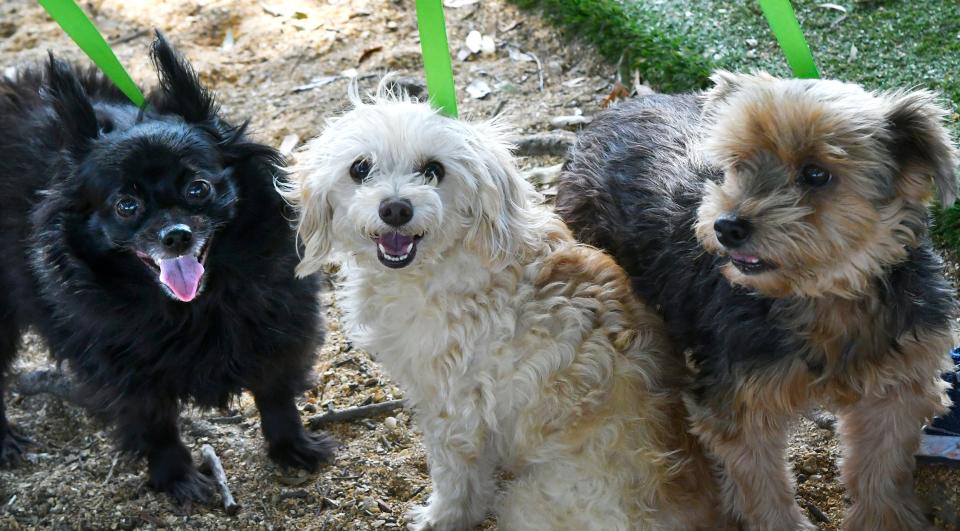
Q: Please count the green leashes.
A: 3